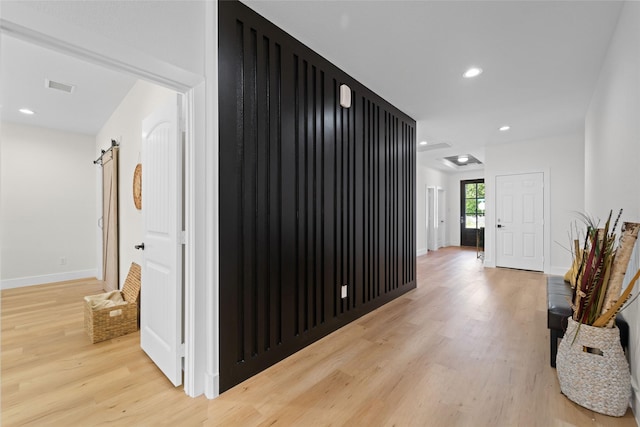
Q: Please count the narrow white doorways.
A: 2